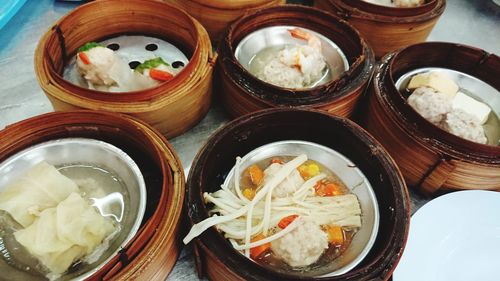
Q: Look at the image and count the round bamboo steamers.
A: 7